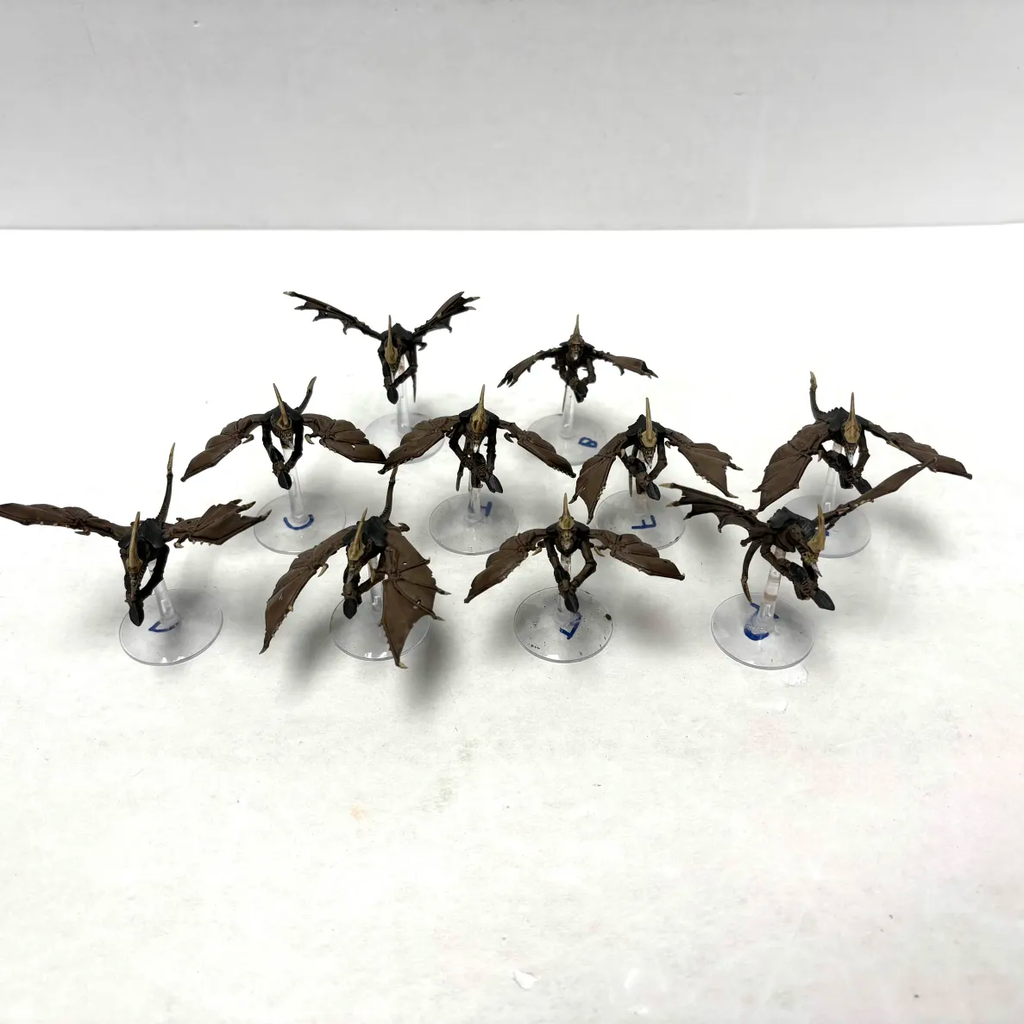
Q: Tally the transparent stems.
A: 10